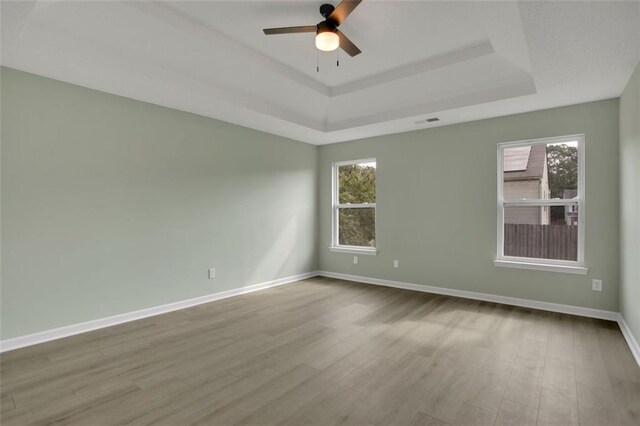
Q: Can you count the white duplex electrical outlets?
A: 4